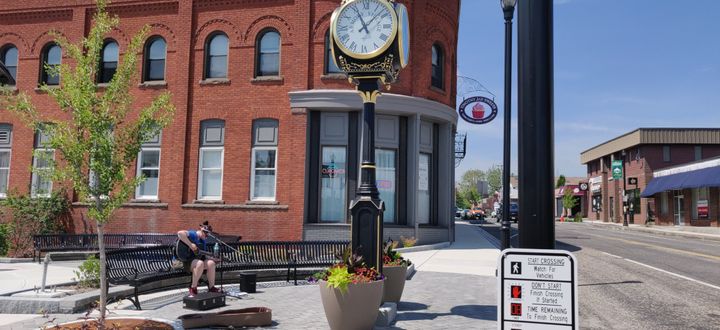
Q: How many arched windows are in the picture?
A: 8